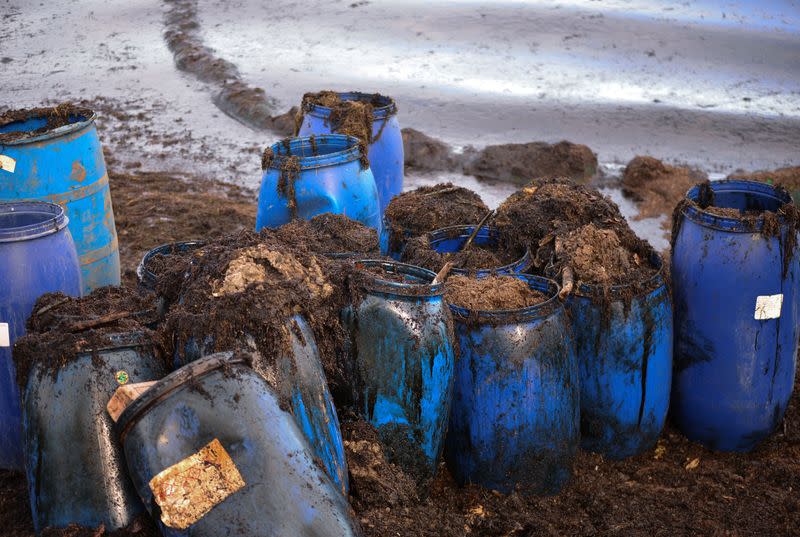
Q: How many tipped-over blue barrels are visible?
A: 1